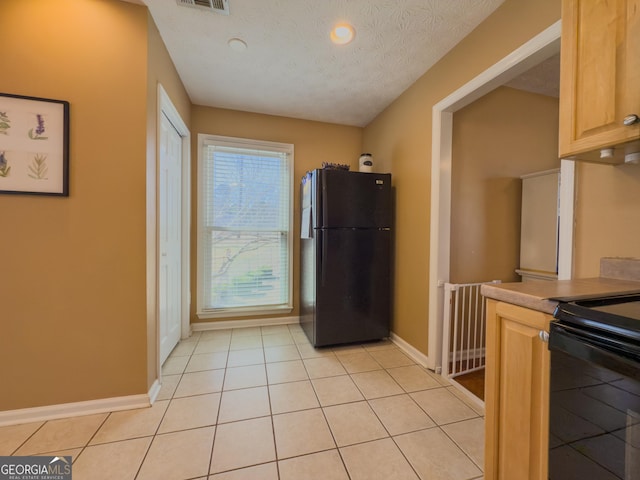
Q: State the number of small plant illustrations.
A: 4